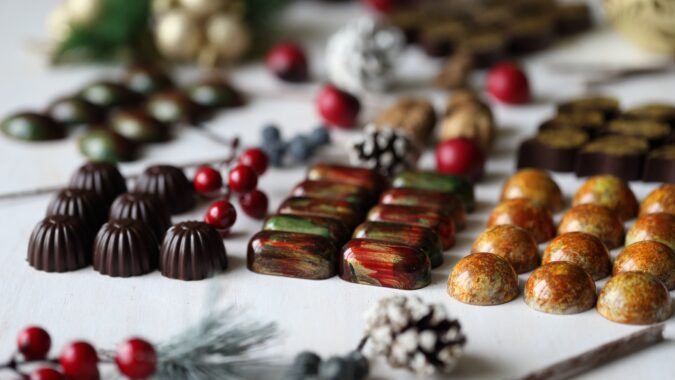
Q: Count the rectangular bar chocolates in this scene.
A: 10